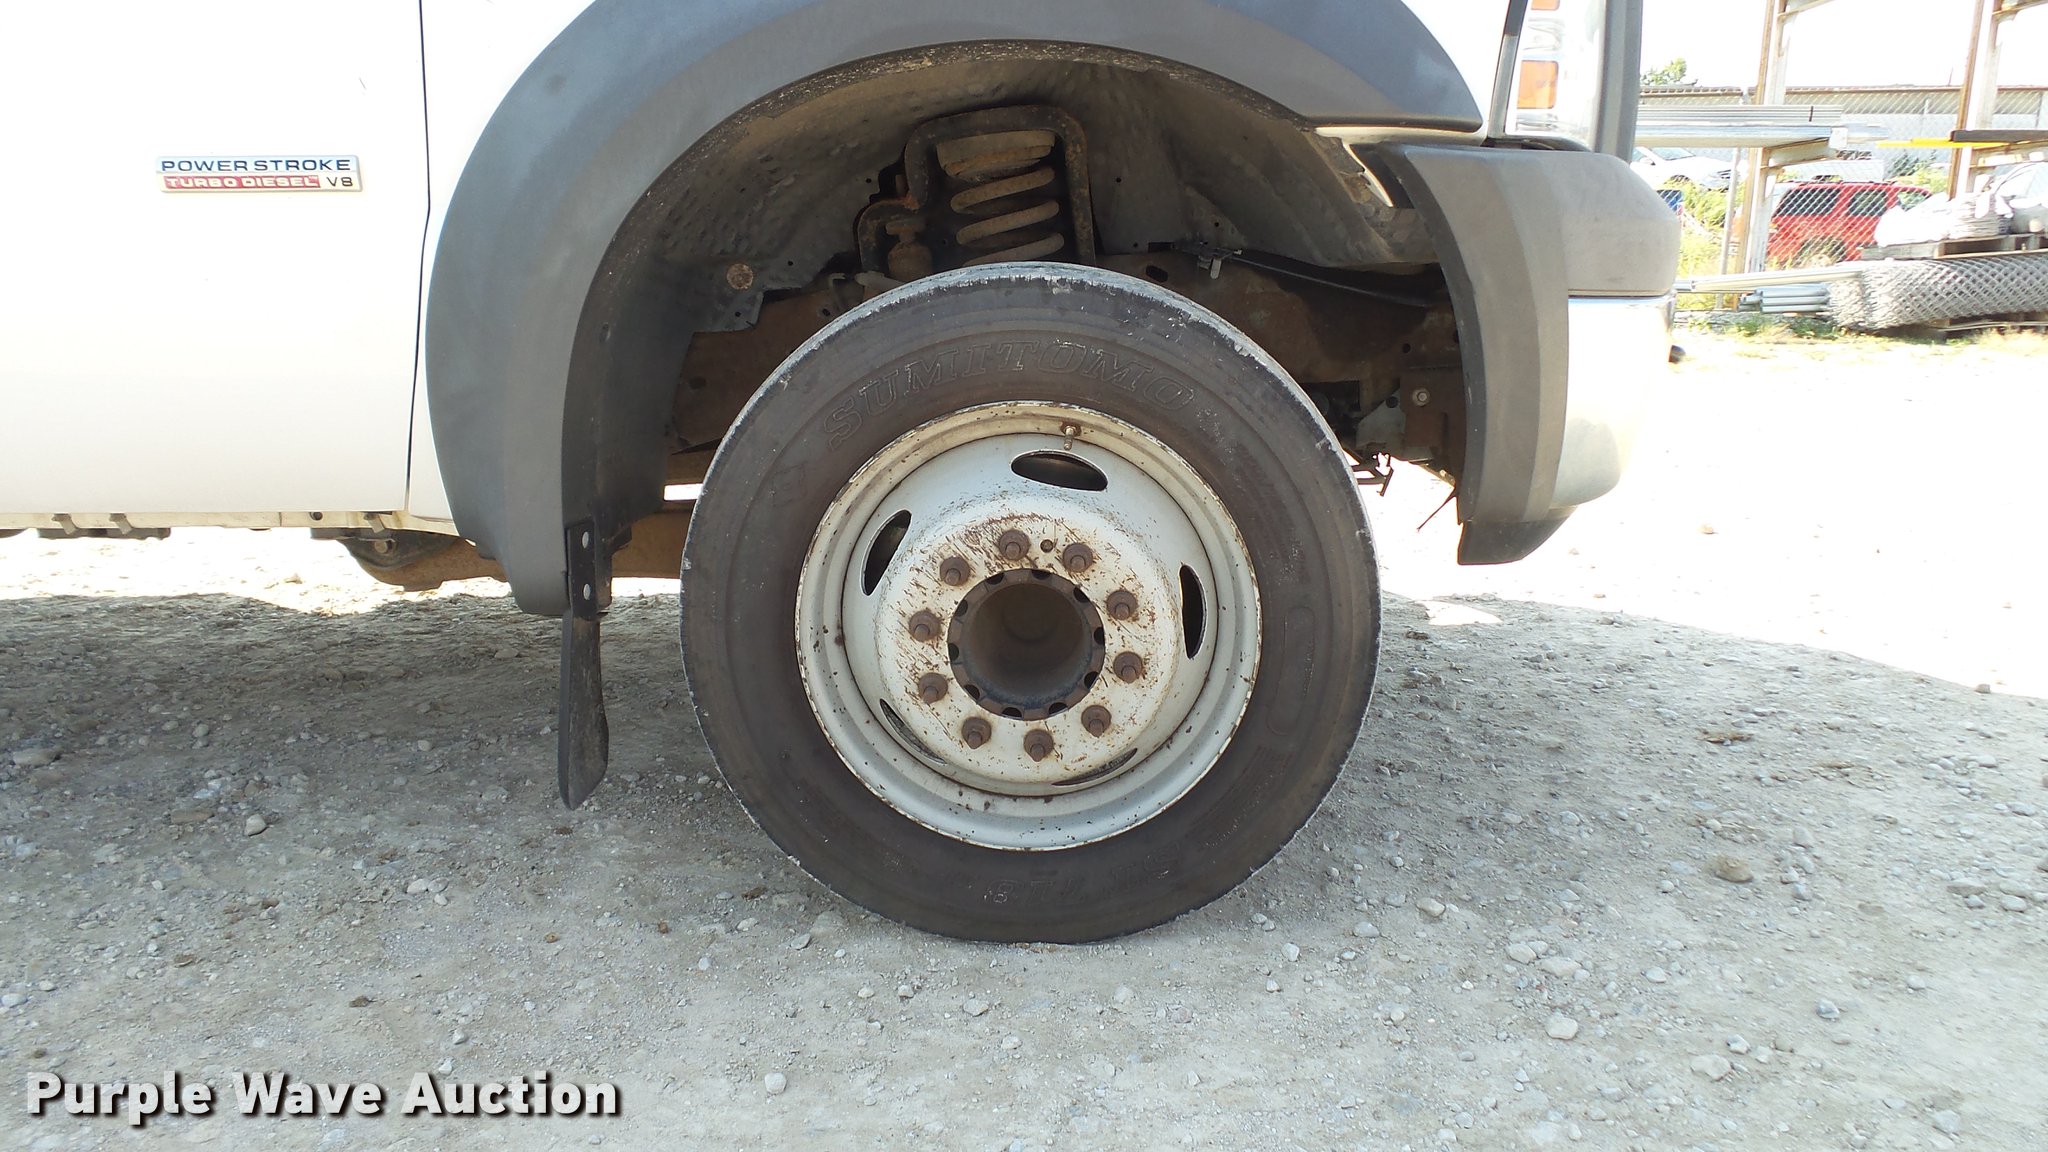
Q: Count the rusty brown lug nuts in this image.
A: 10